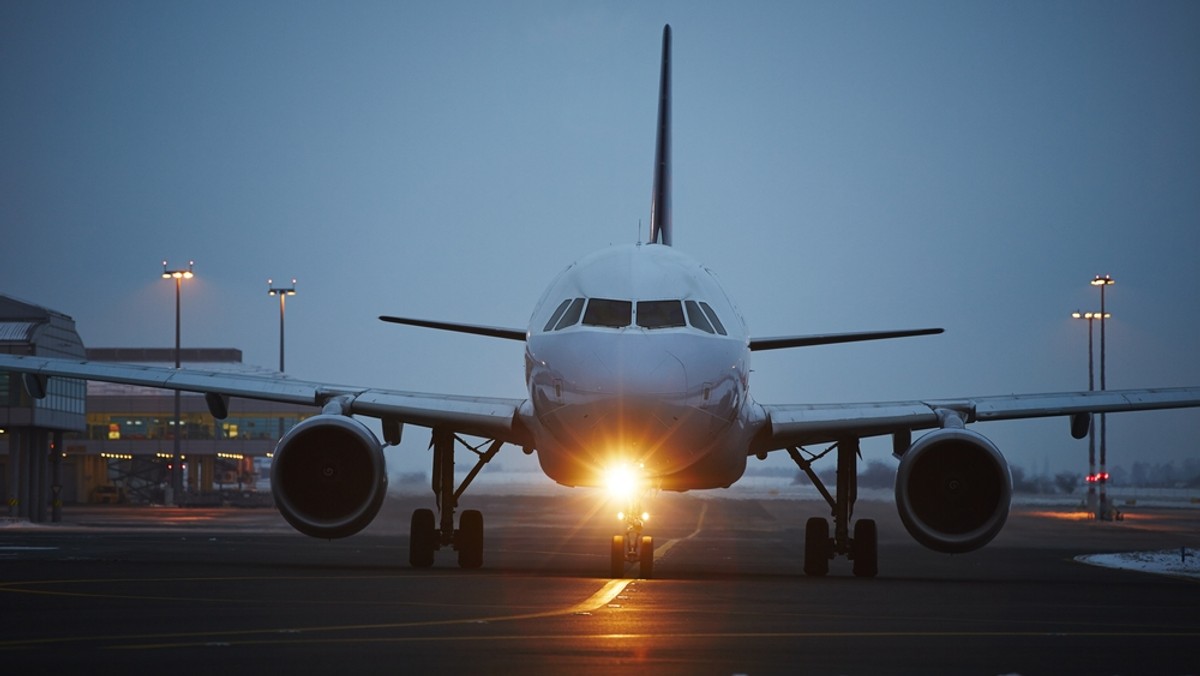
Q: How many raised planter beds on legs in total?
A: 0